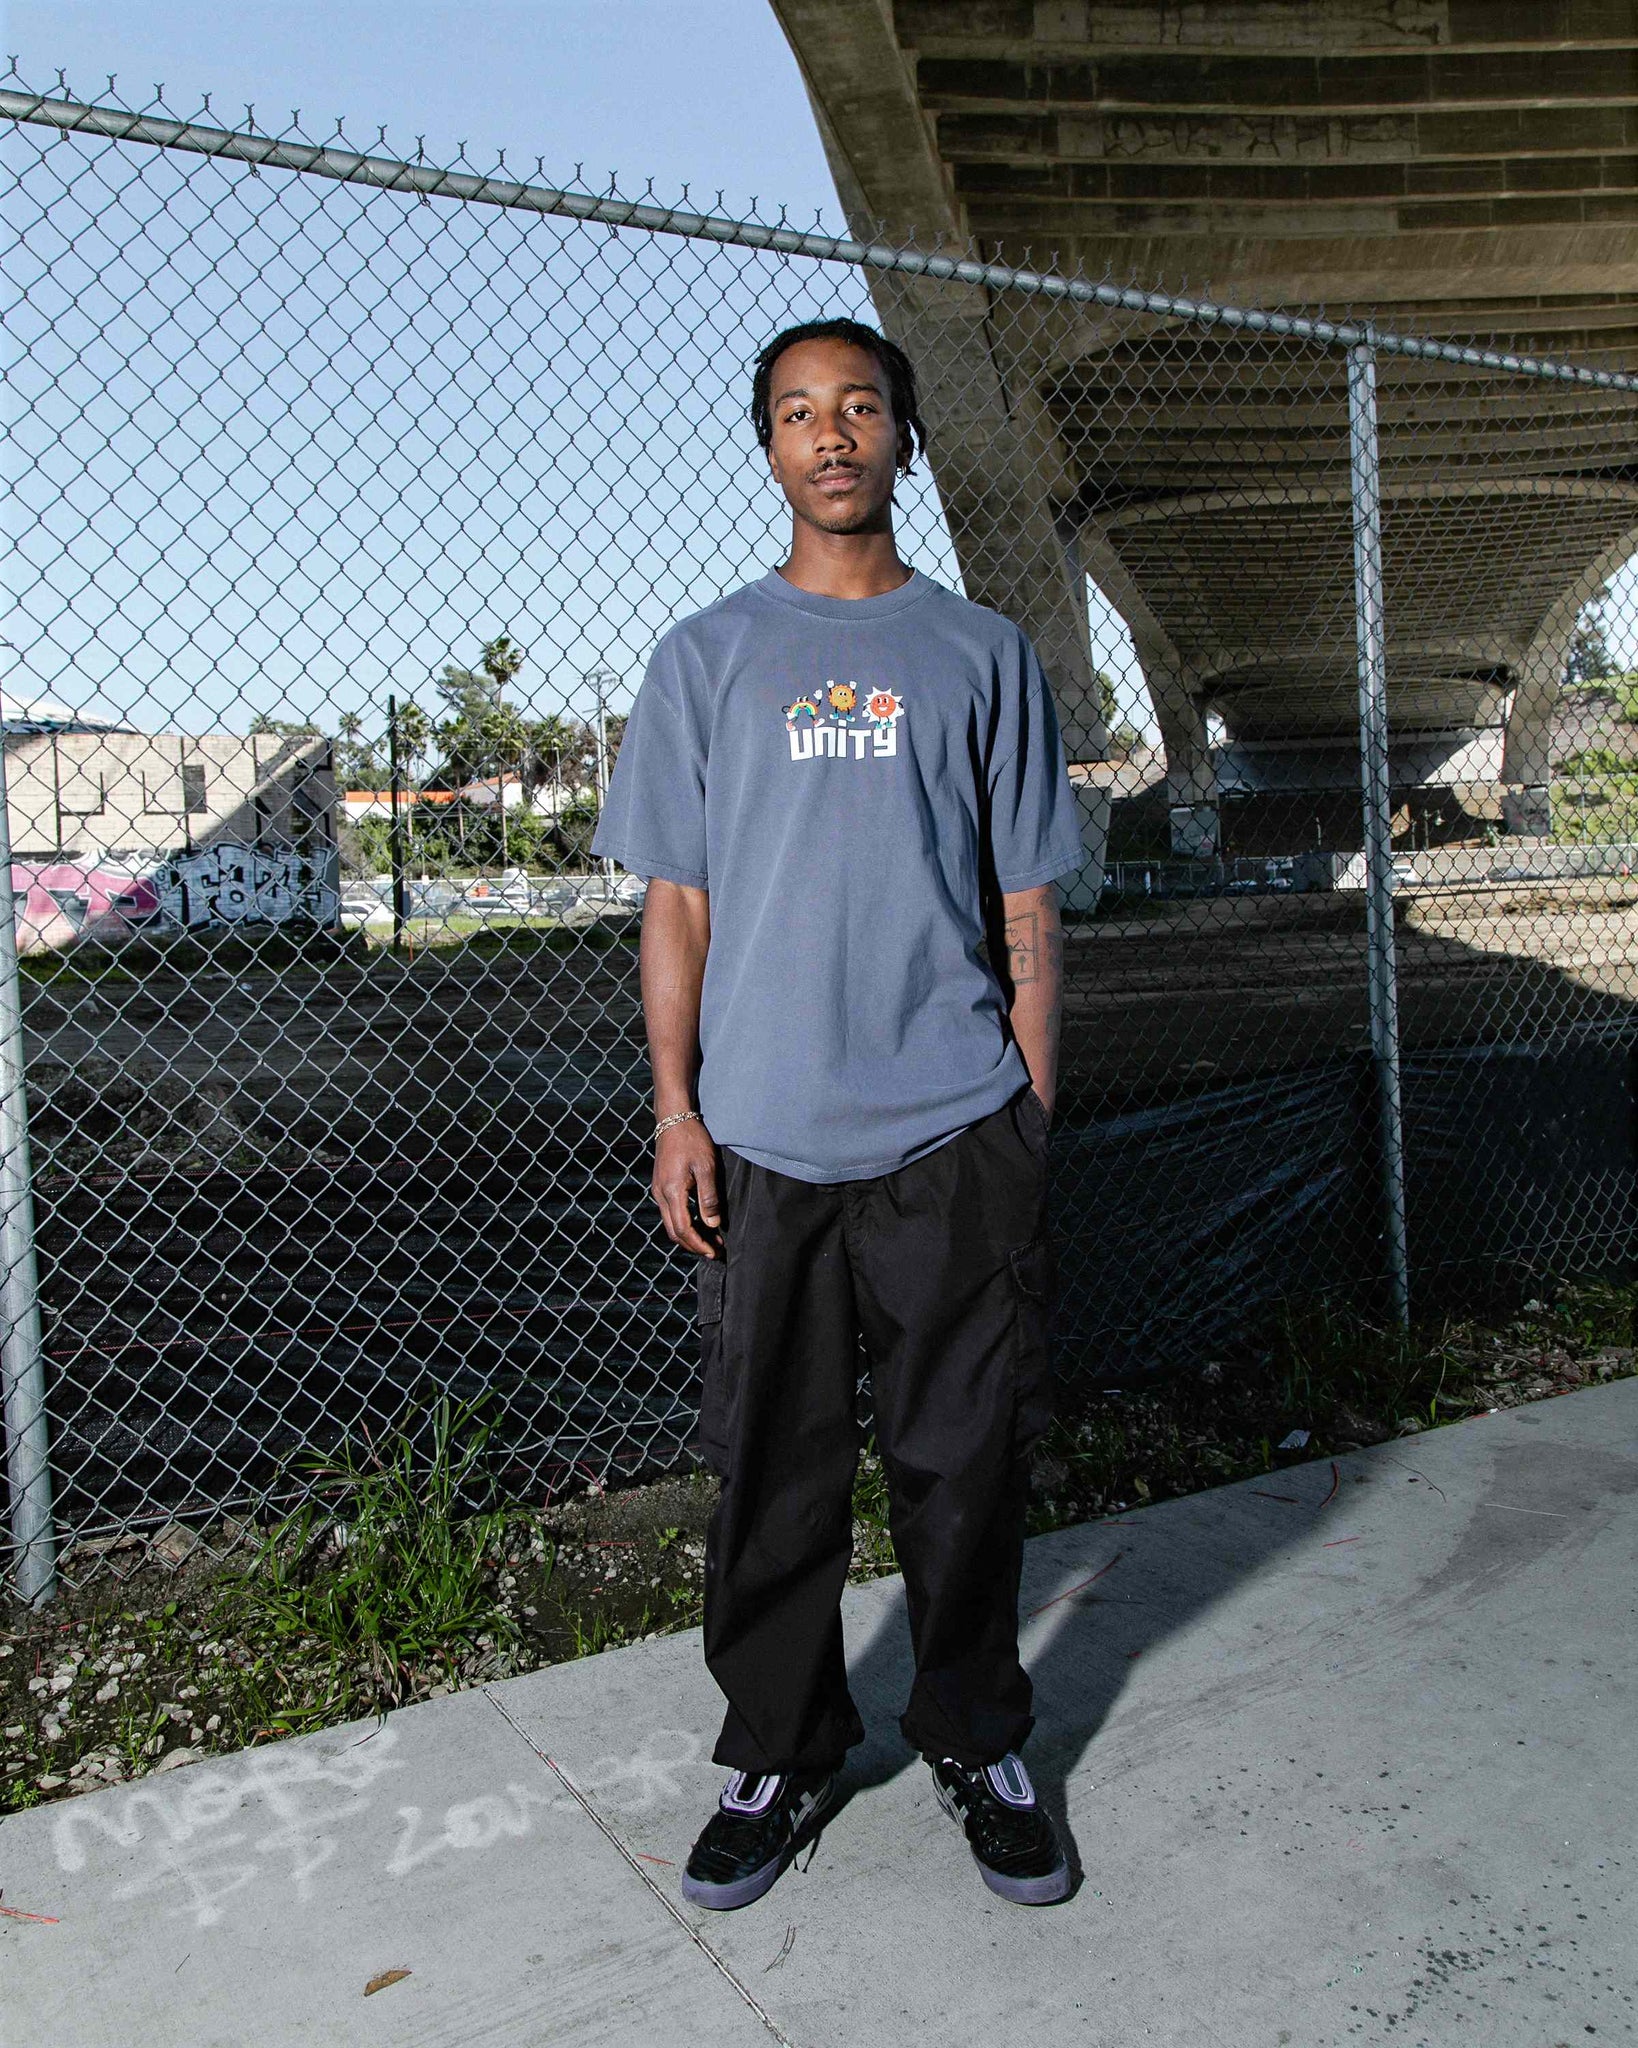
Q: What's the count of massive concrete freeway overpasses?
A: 1